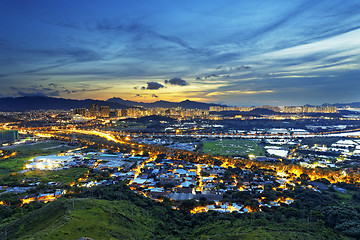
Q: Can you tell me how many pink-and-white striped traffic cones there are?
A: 0